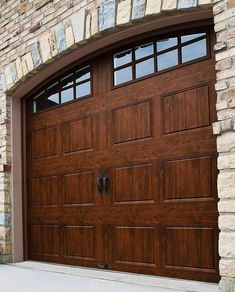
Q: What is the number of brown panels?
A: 12